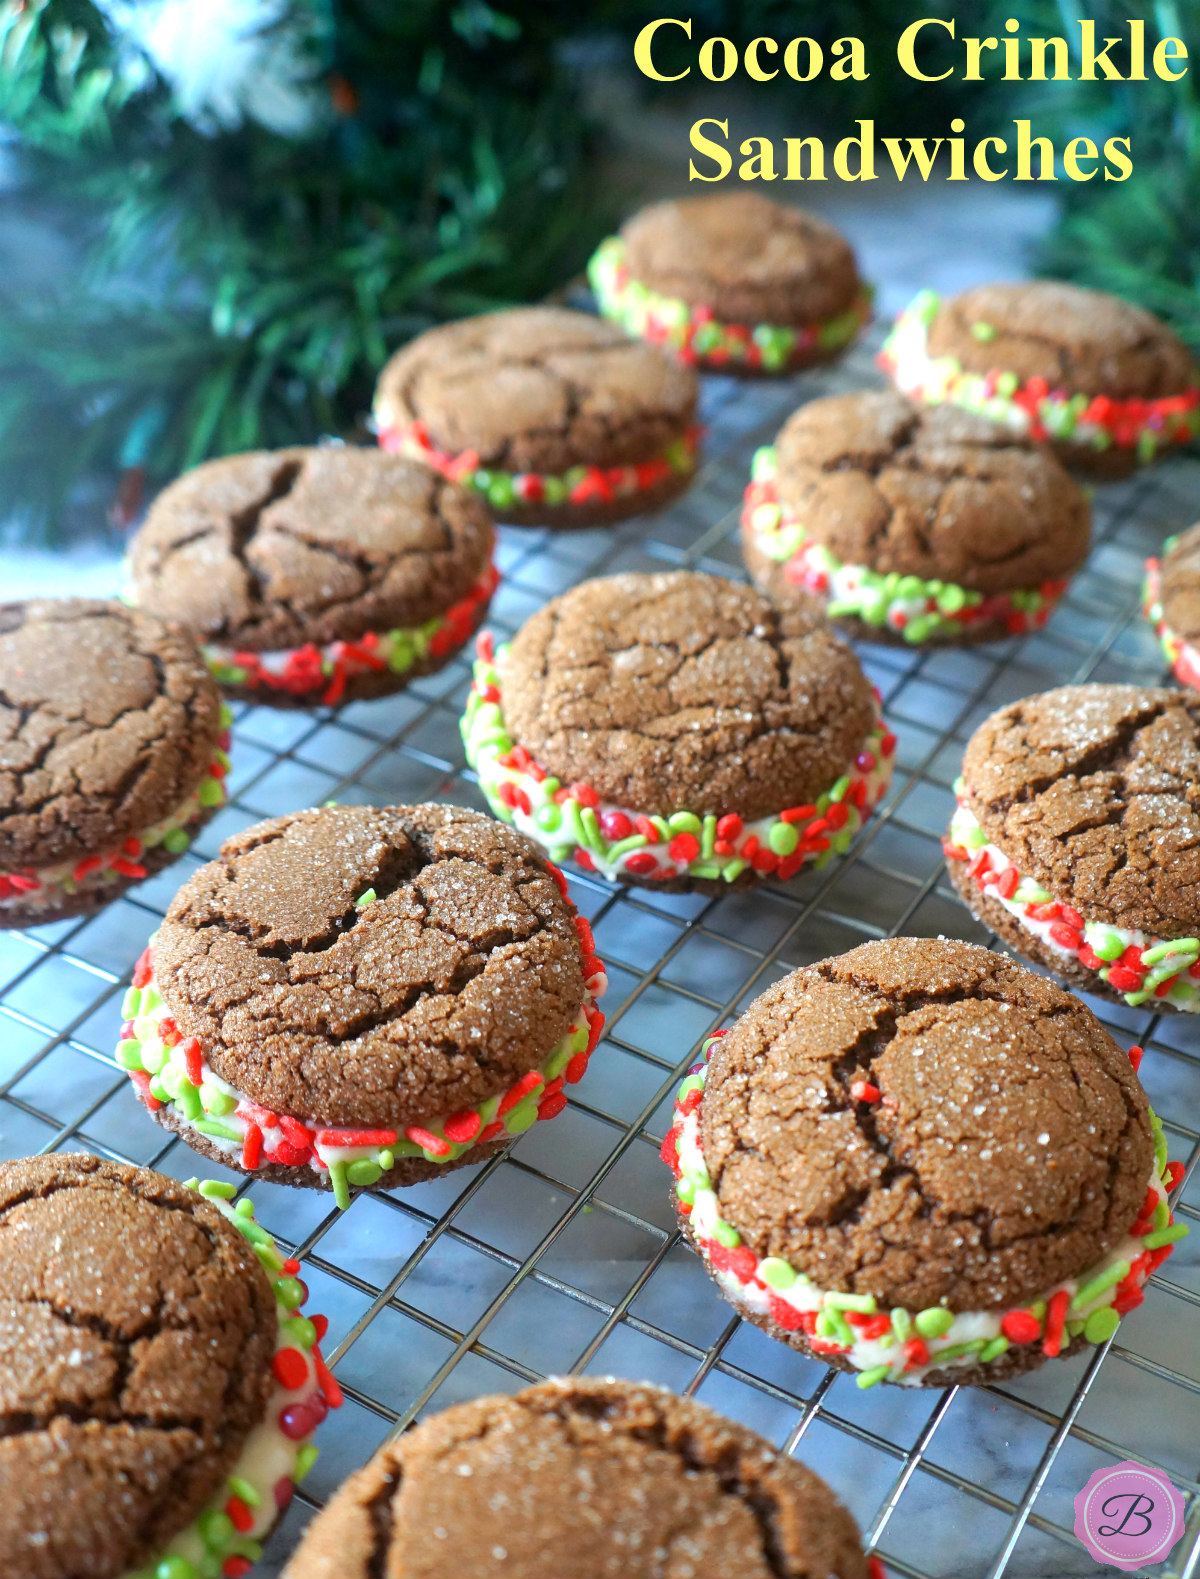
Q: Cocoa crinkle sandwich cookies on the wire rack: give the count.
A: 13